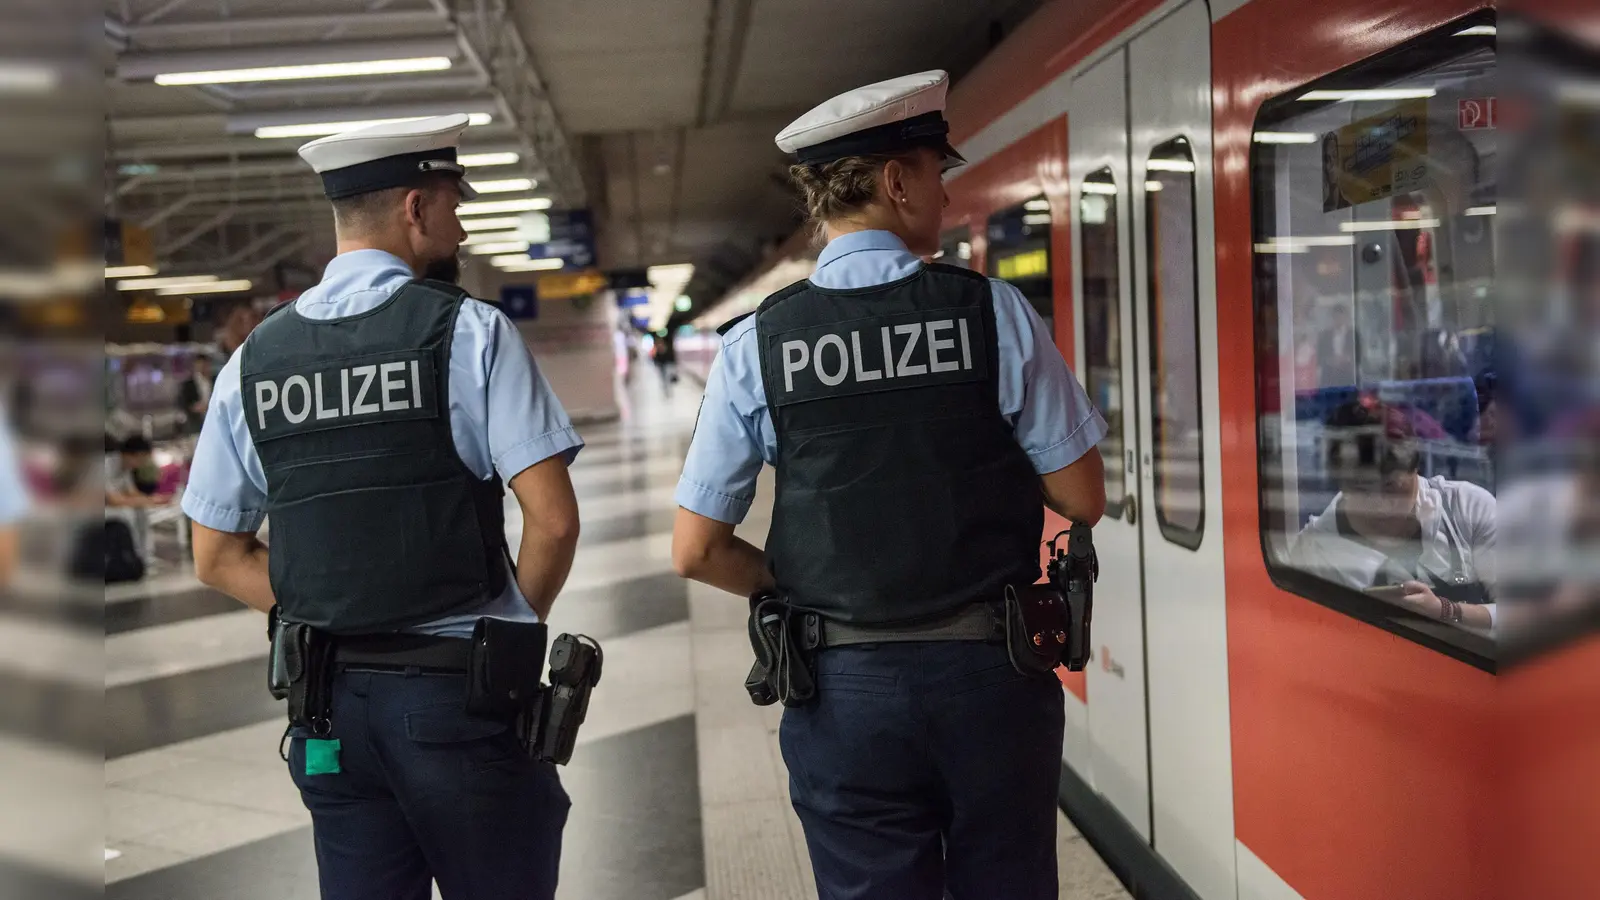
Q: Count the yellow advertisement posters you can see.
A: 1